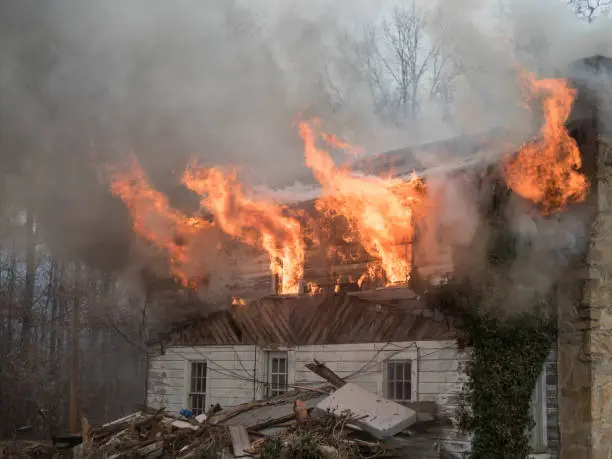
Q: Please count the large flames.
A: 4